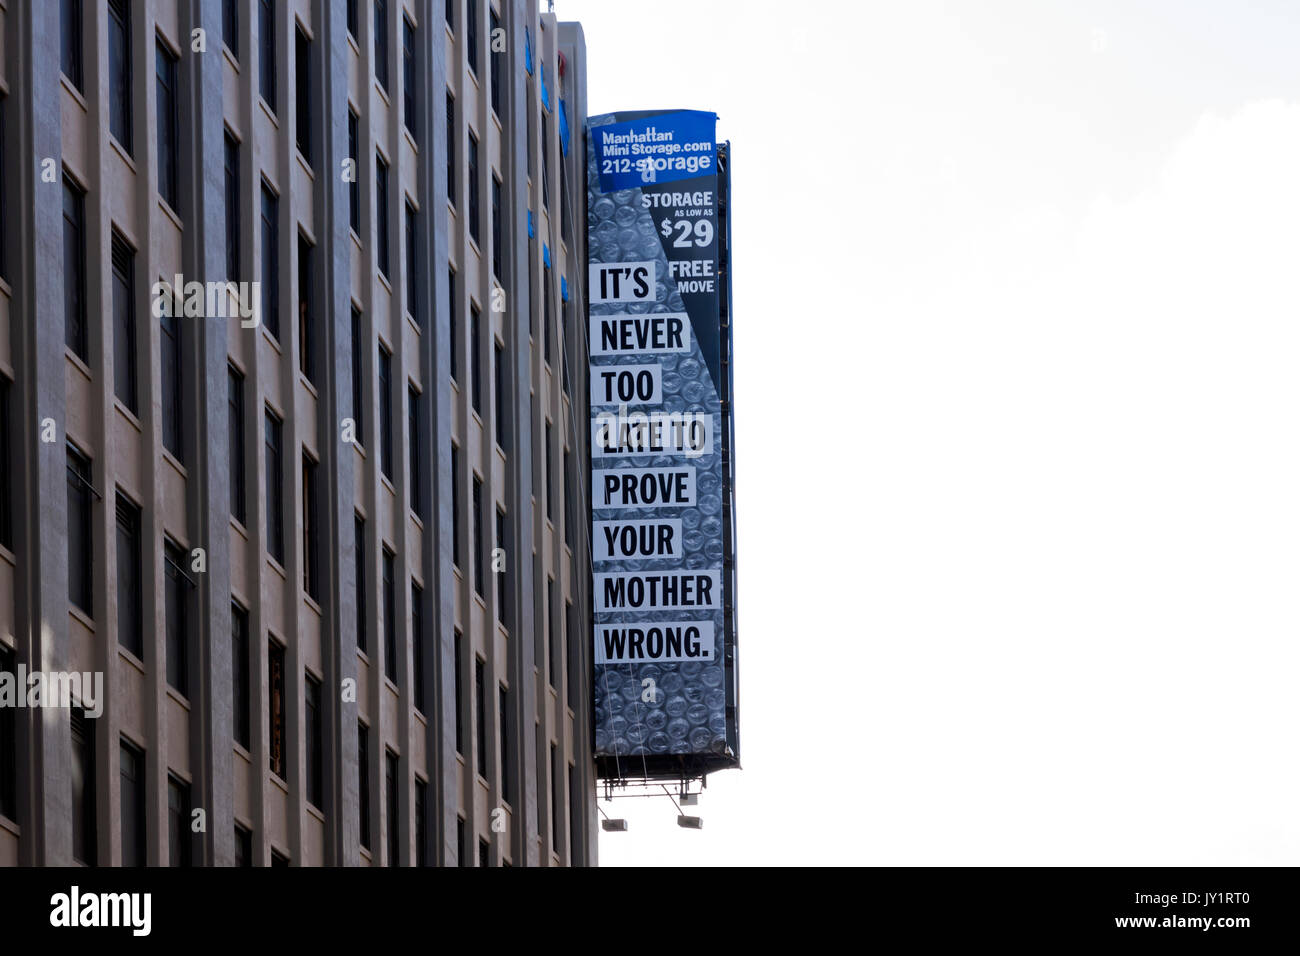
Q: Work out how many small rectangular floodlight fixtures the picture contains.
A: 2